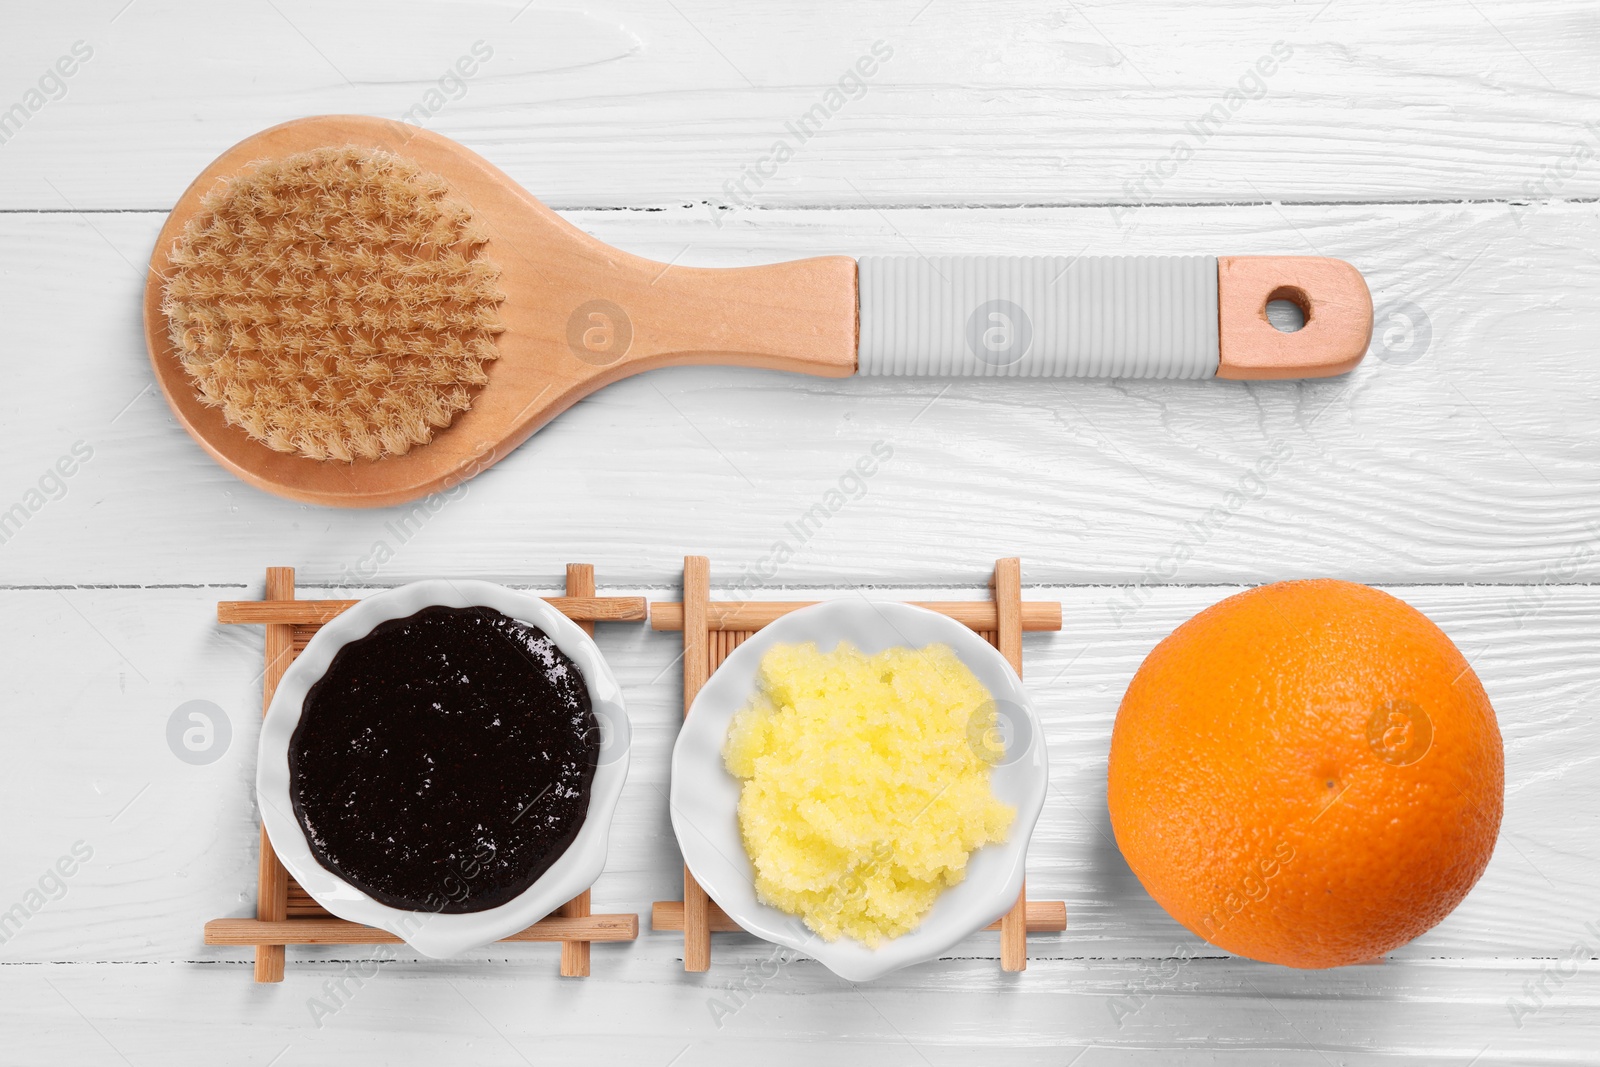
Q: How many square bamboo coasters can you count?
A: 2